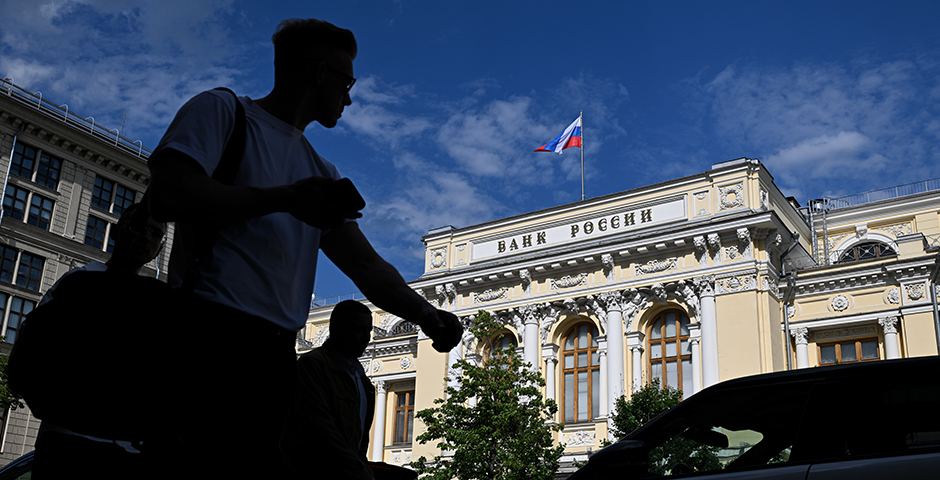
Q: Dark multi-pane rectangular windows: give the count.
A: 12